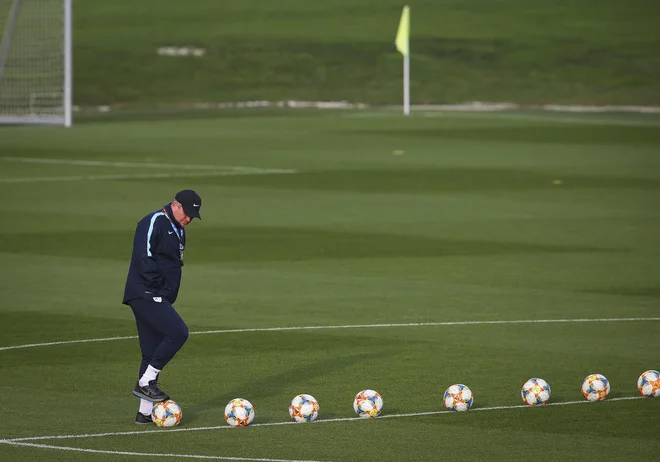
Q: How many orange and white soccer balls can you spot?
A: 8